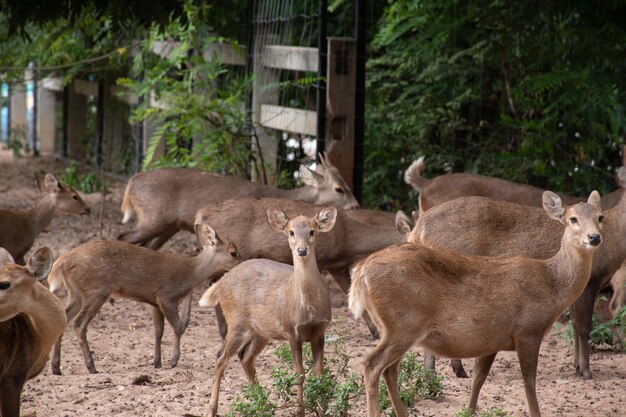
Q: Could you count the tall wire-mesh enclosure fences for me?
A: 1